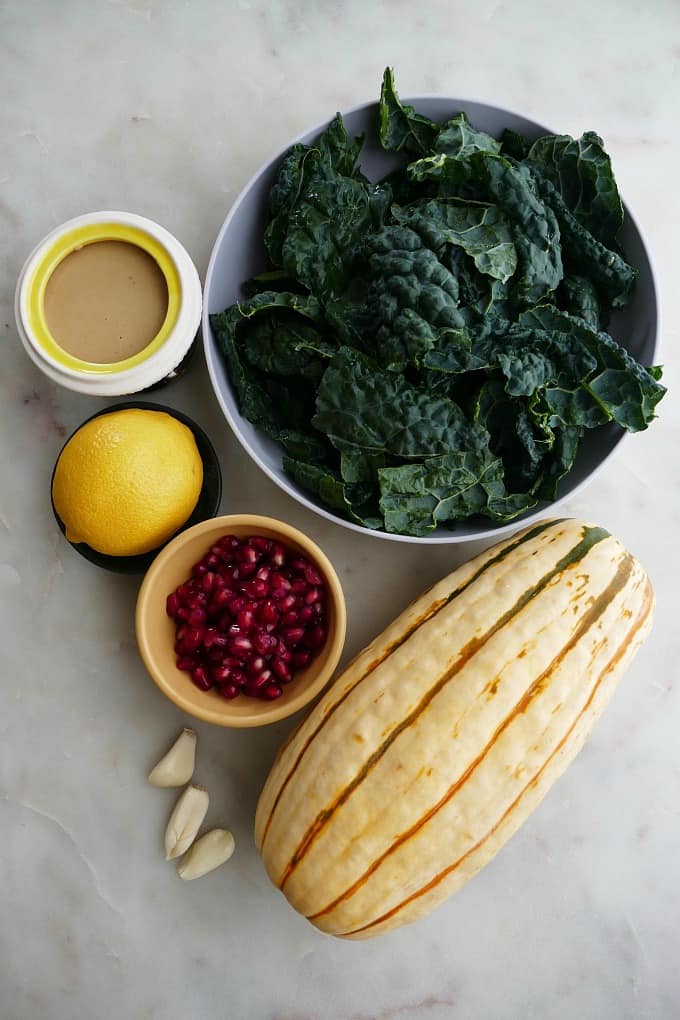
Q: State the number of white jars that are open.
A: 1